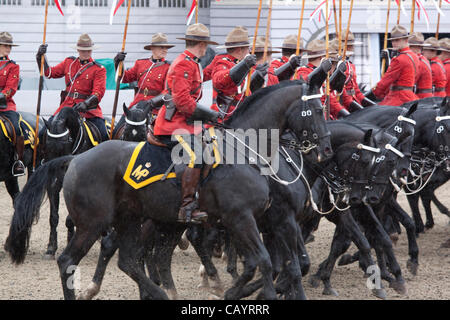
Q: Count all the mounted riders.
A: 14